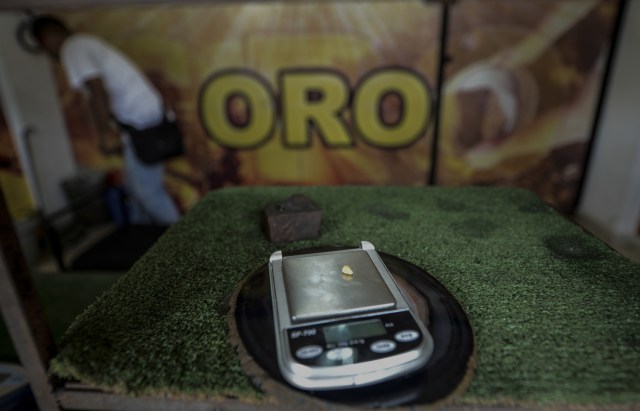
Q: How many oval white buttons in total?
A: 4